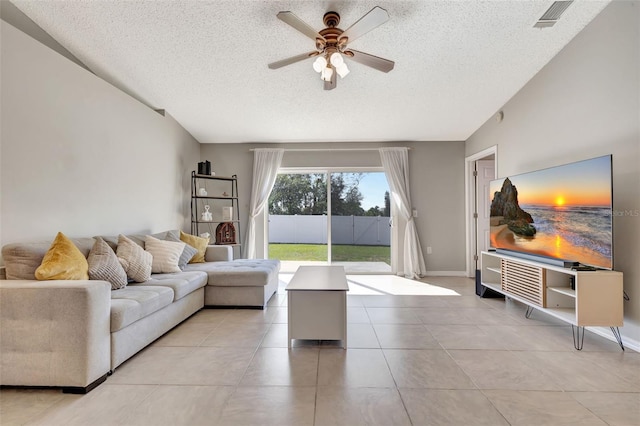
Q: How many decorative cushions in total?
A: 6